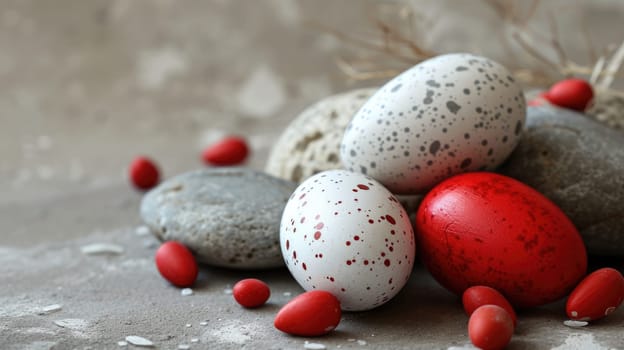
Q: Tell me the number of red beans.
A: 9